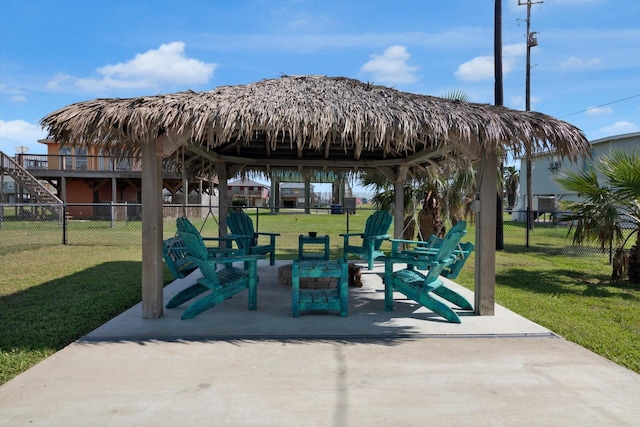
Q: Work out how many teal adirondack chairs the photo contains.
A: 4